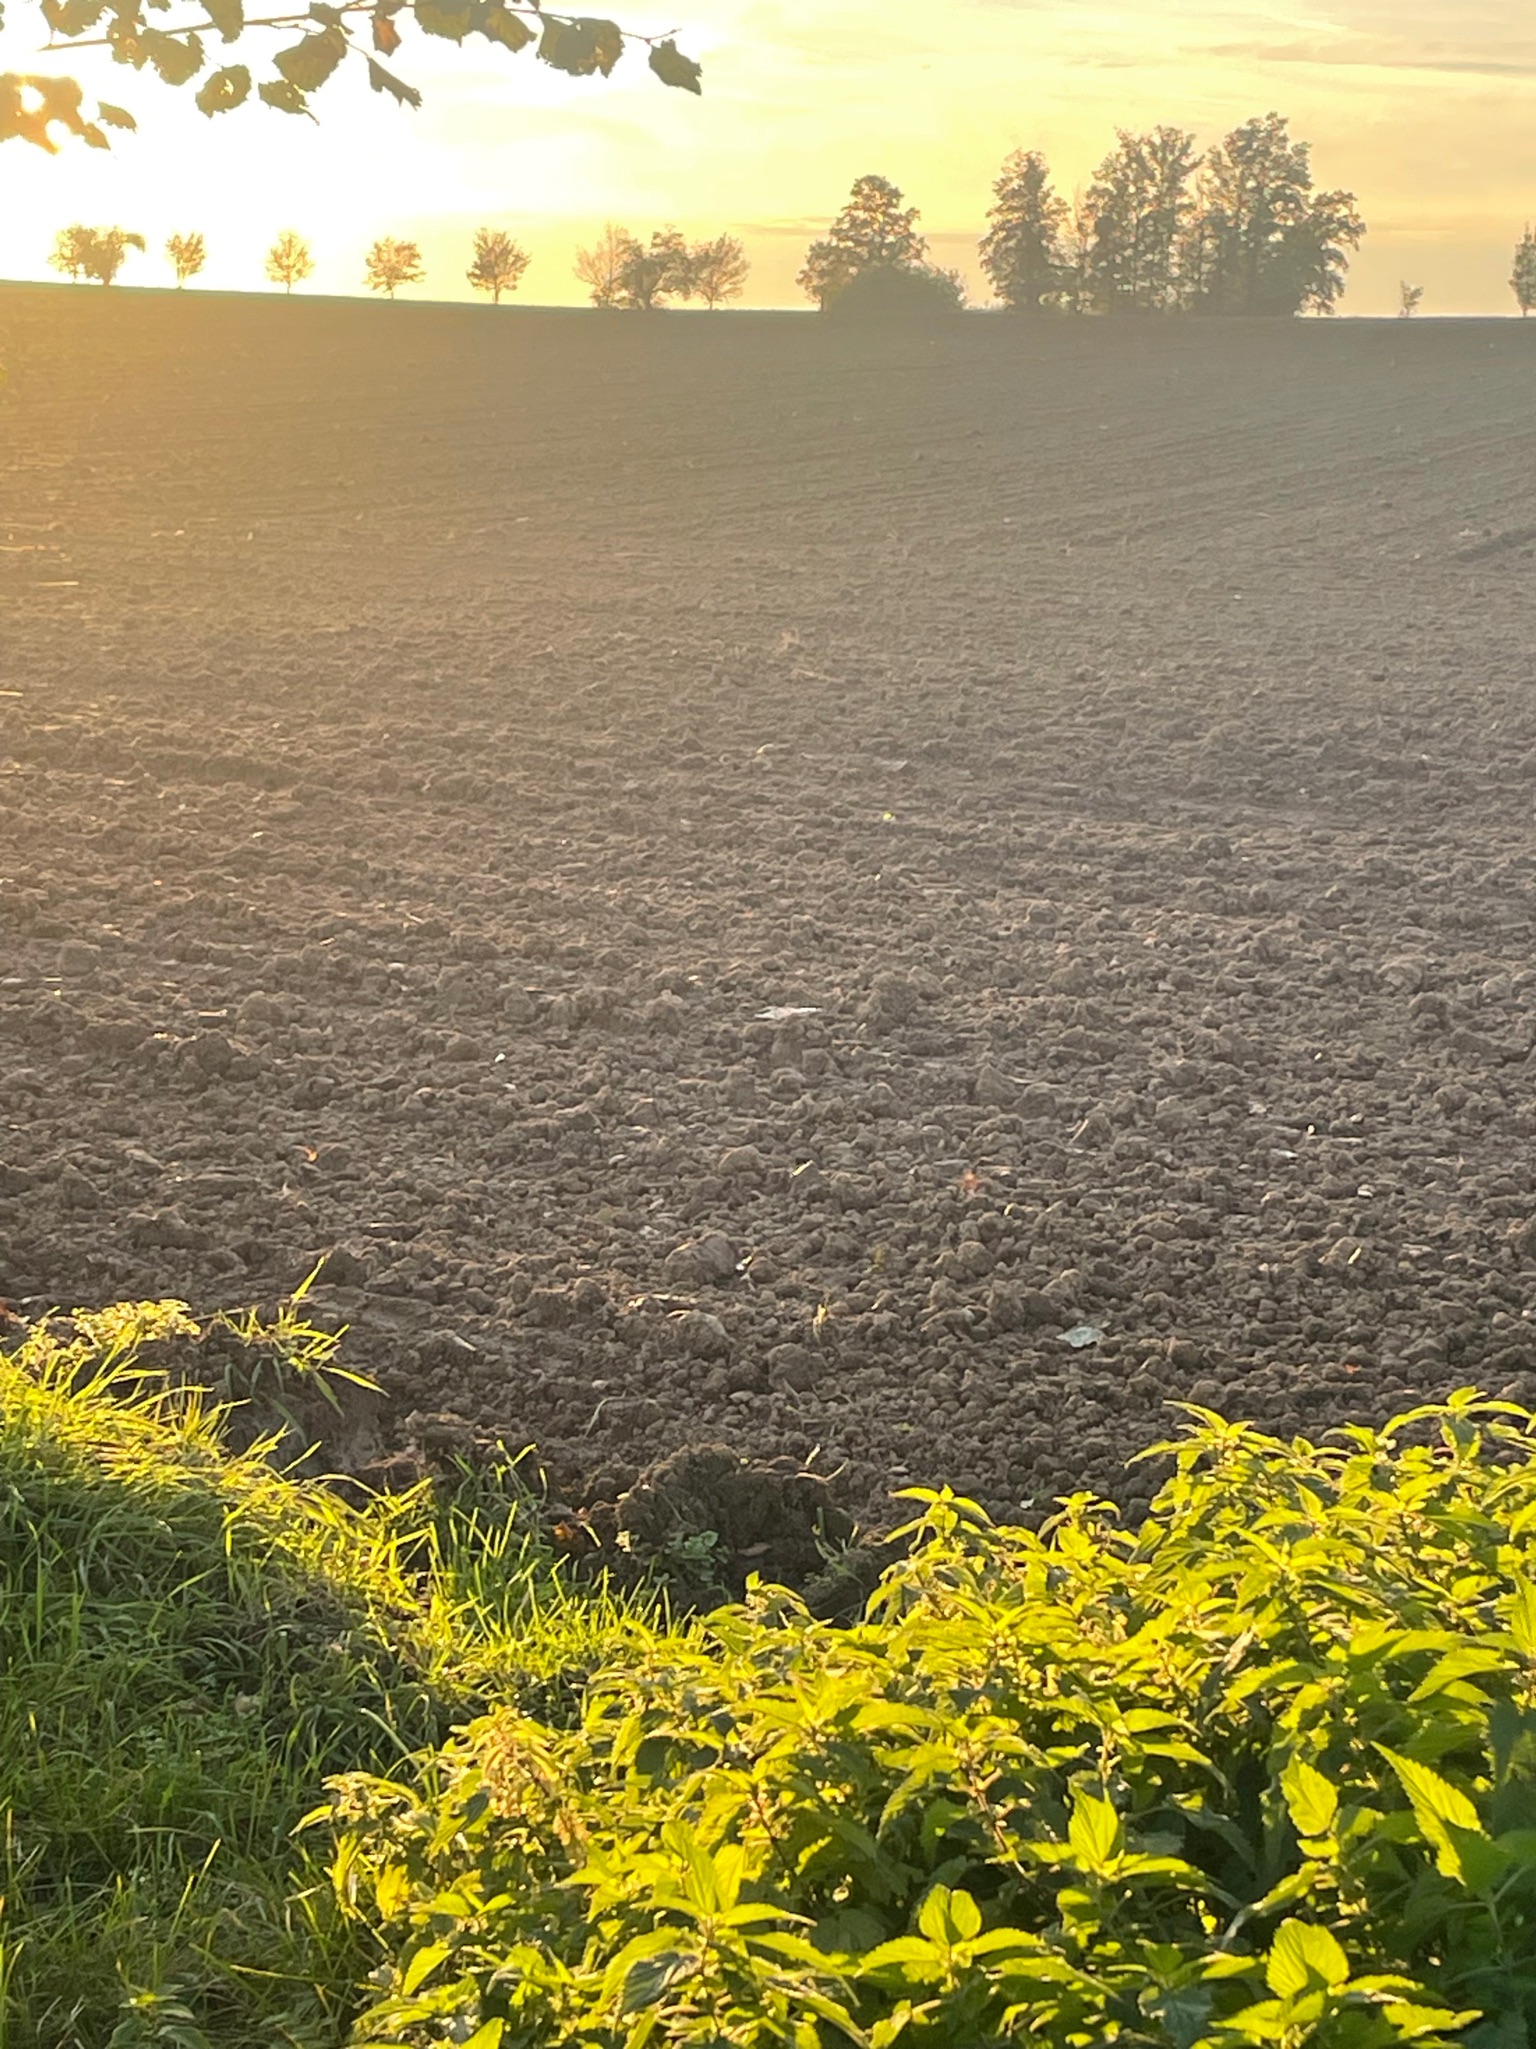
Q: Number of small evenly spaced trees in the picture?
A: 4